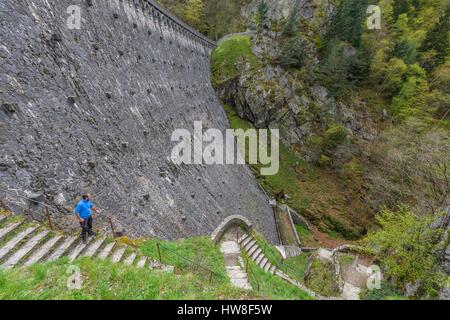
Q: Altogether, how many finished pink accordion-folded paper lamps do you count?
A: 0